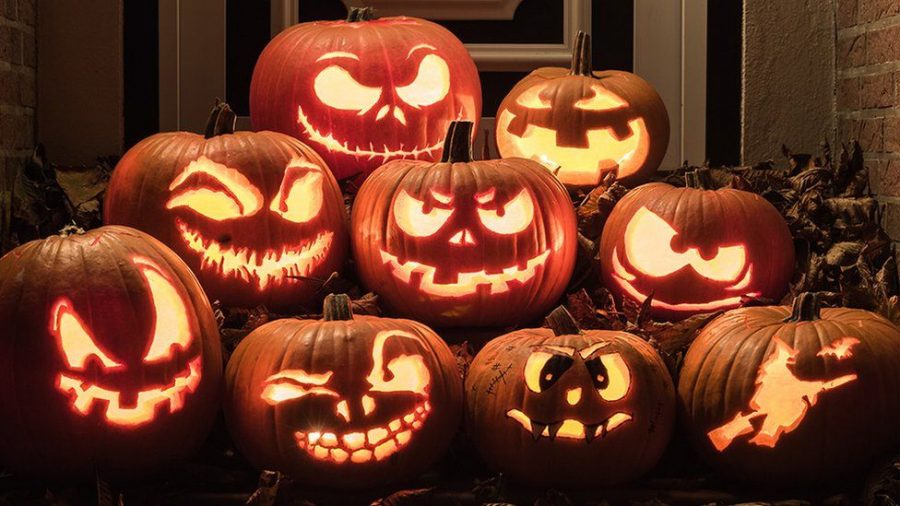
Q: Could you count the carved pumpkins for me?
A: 9